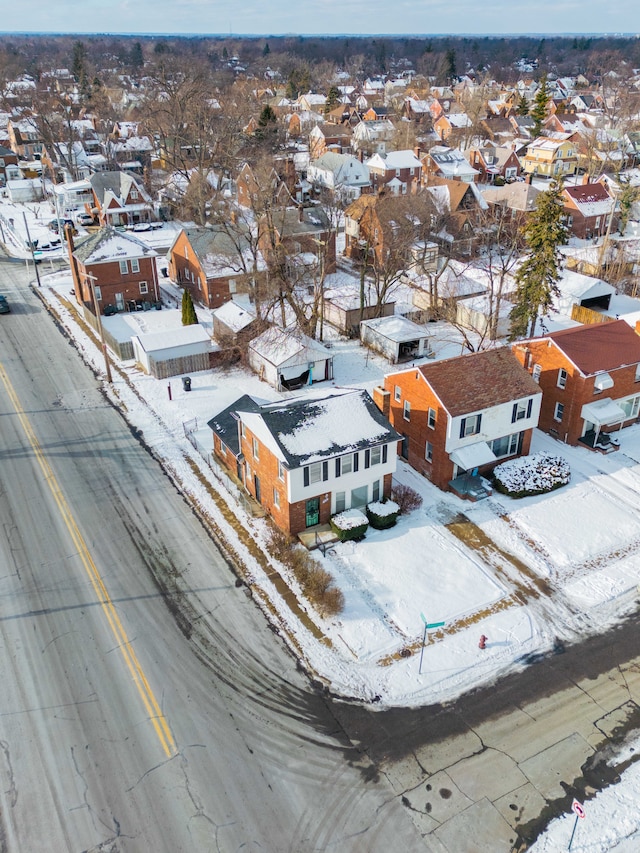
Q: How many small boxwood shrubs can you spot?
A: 2